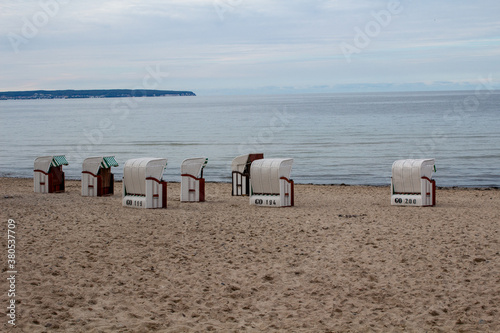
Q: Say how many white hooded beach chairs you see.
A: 7